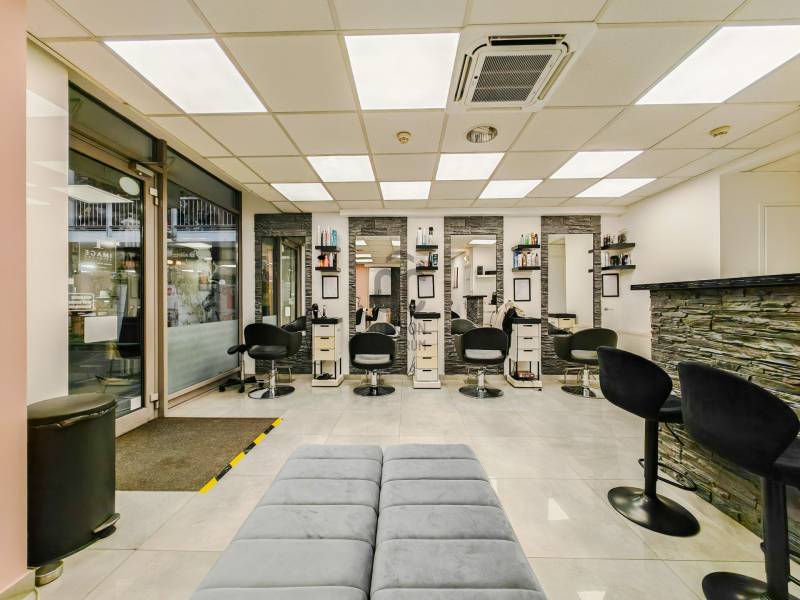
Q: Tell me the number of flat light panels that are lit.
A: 10